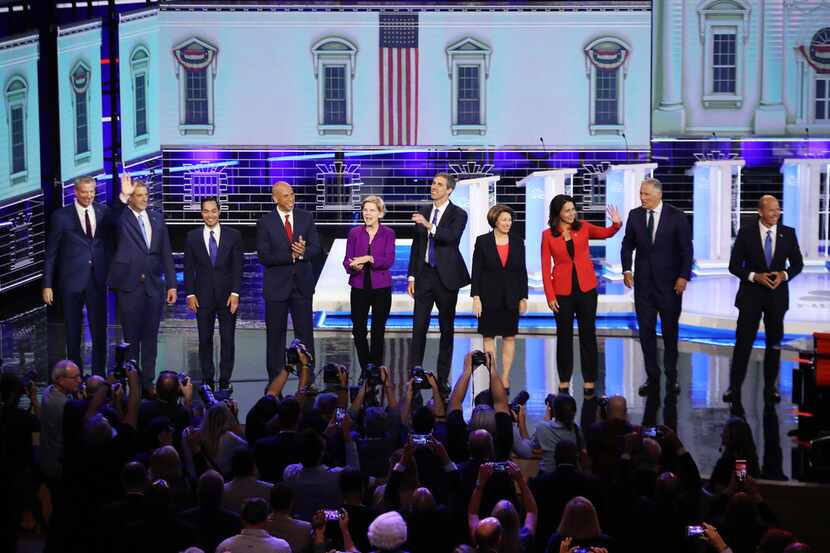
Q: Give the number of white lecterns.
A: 5